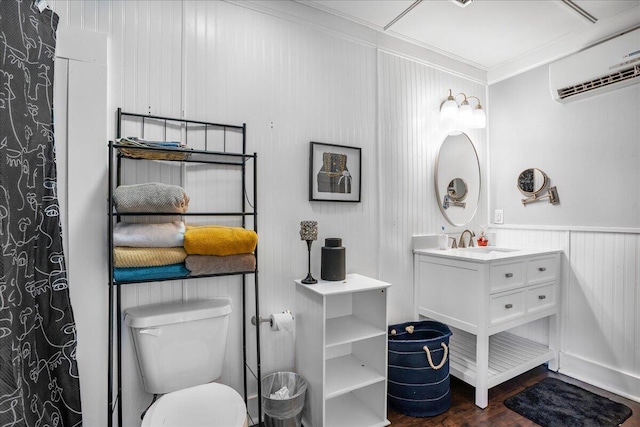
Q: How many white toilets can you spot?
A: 1